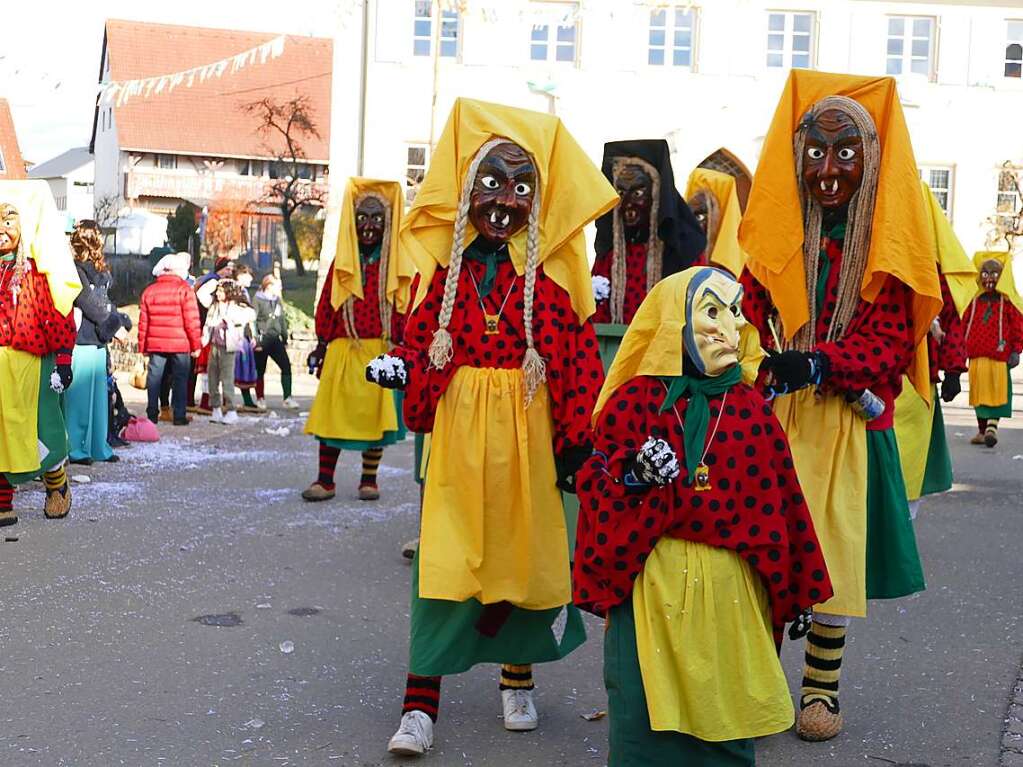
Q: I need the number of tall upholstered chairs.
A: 0